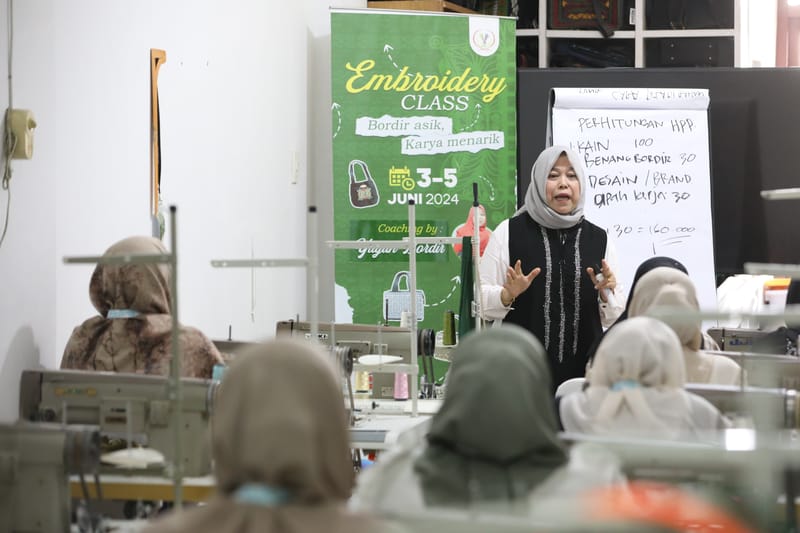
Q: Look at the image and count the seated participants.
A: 6